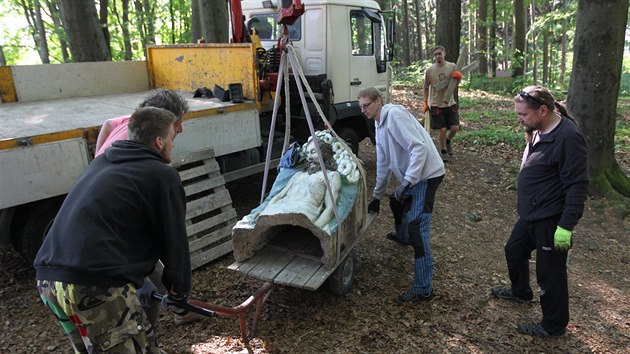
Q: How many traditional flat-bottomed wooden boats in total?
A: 0